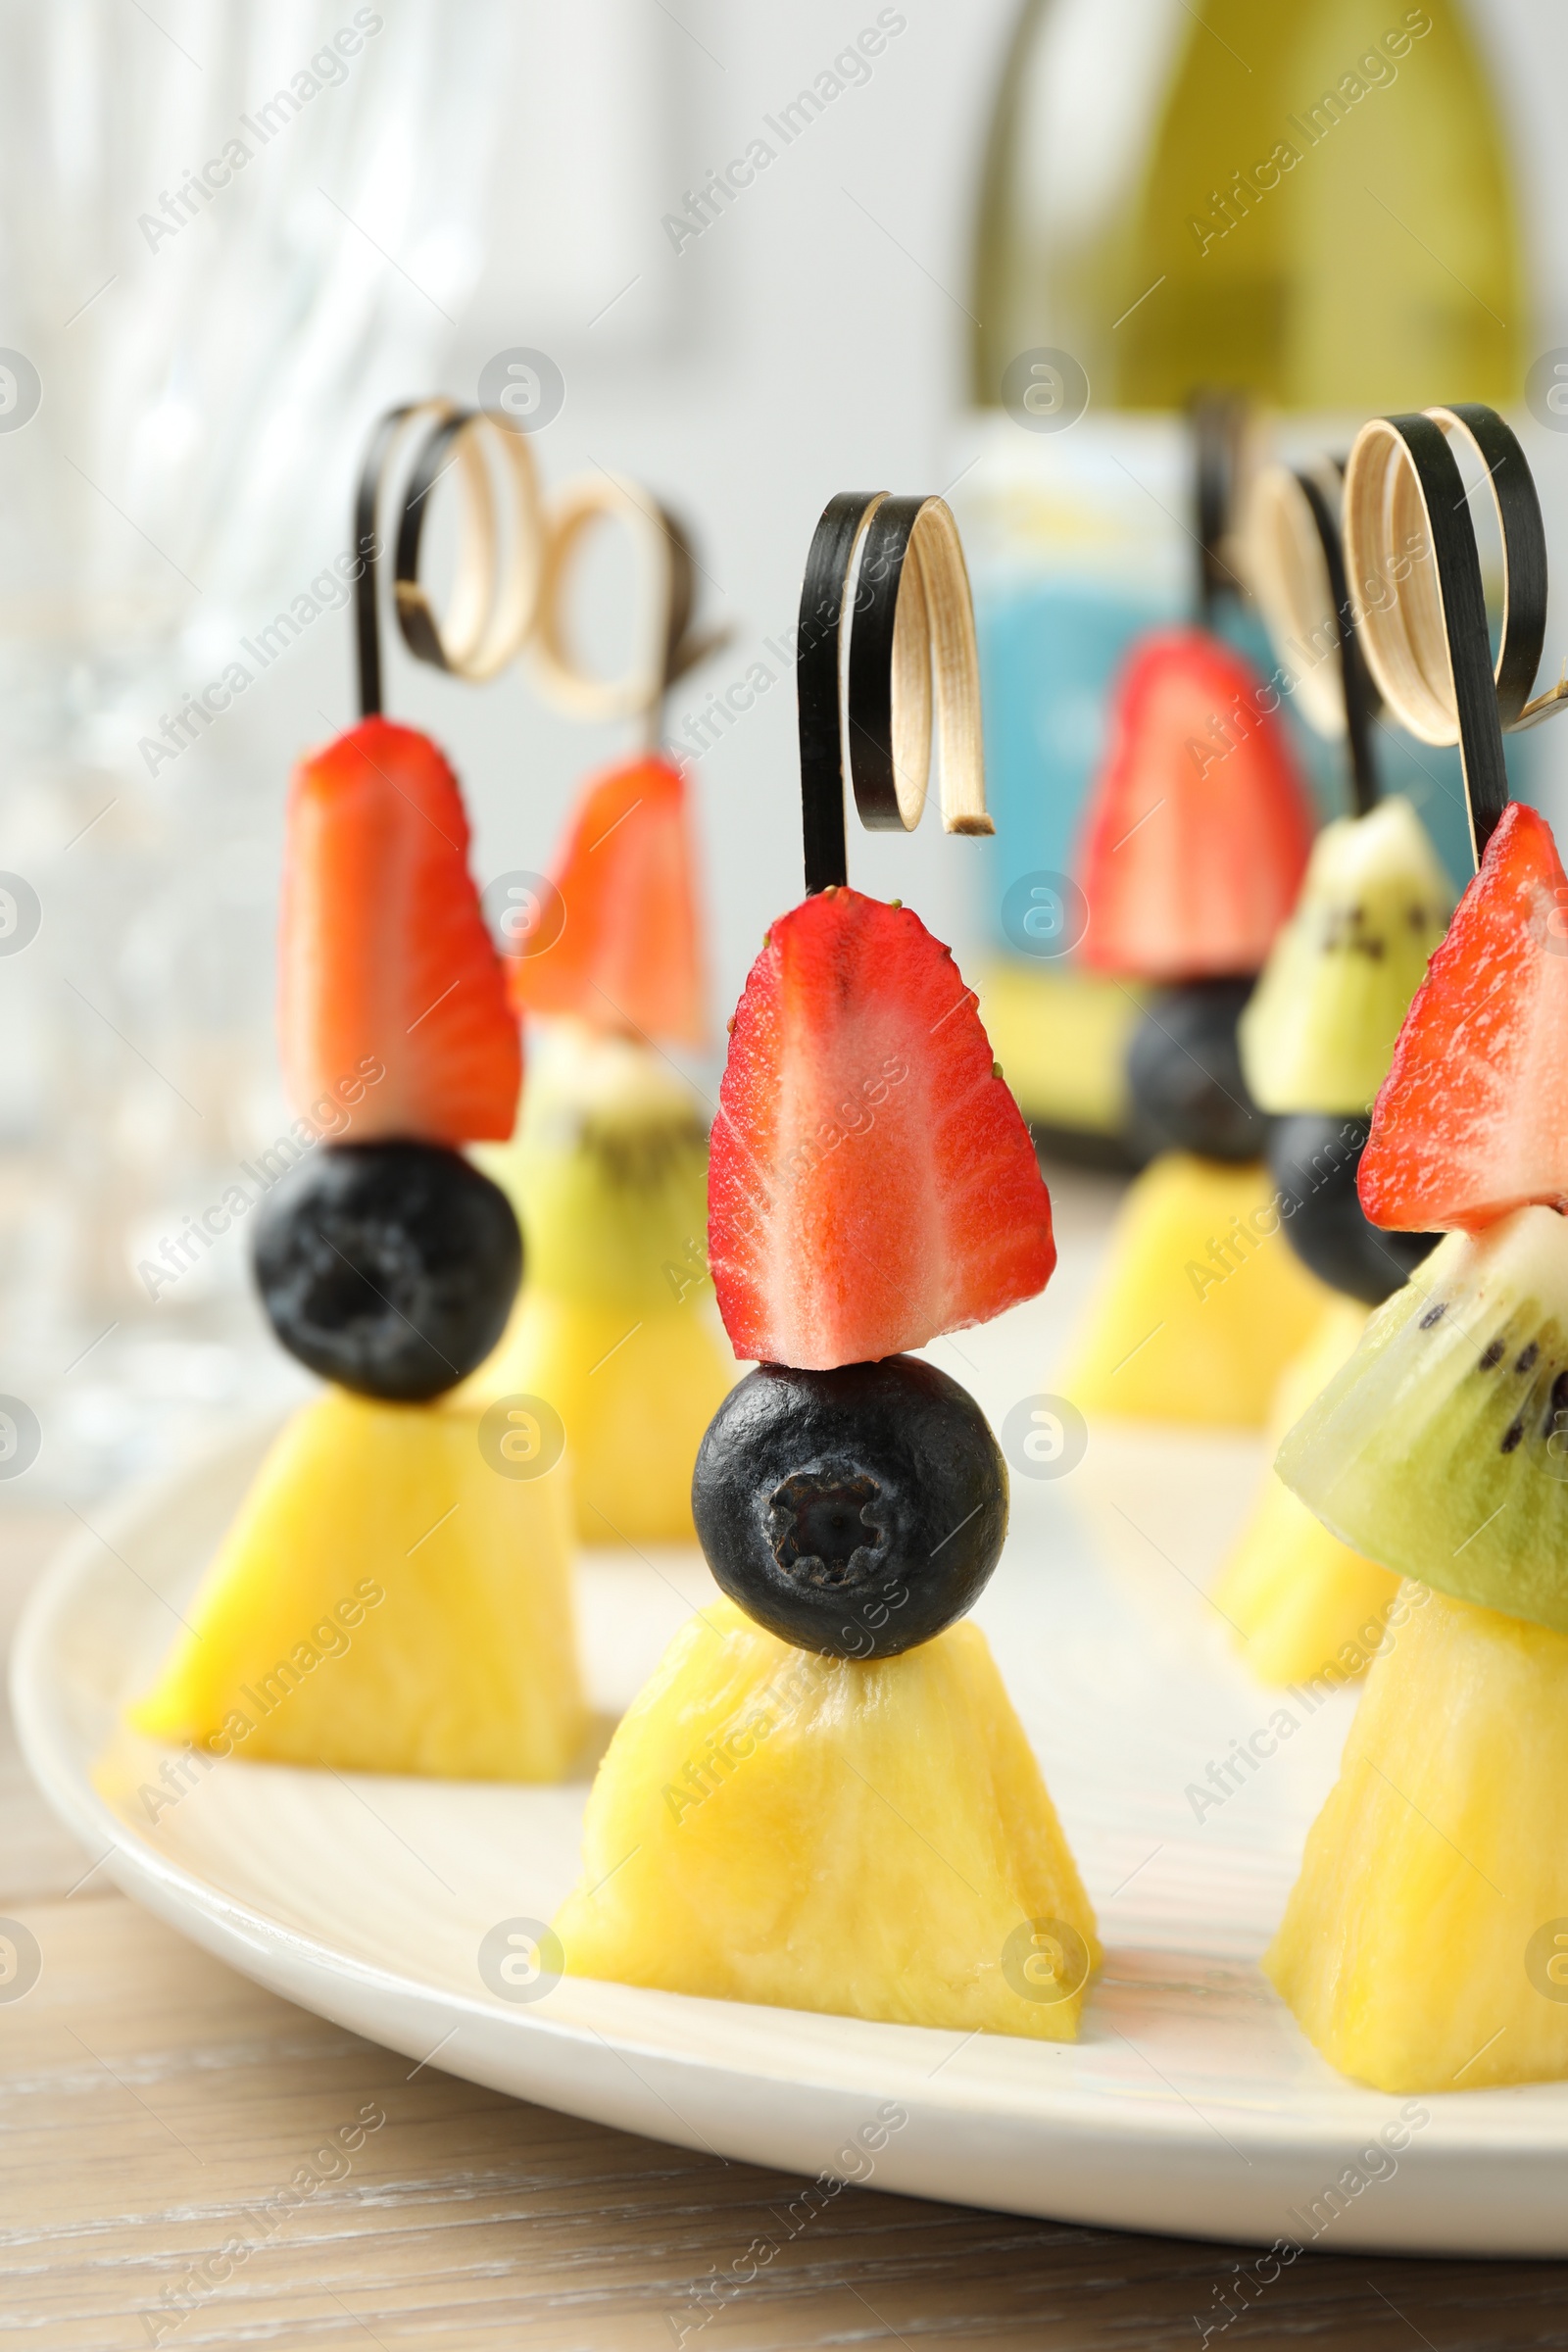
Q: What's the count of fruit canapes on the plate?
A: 6